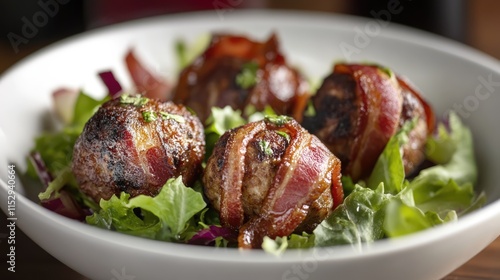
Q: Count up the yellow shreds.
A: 0